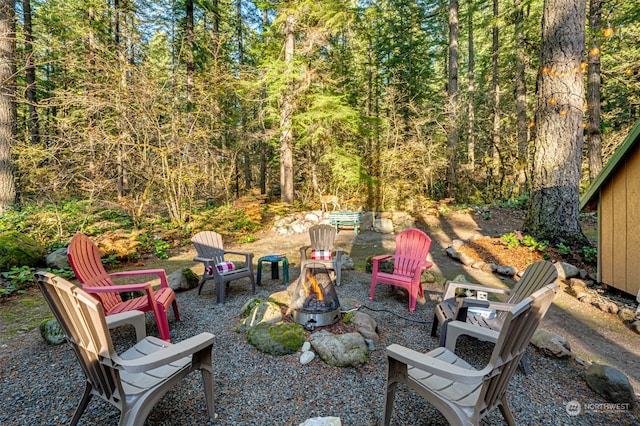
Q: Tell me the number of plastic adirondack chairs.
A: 7